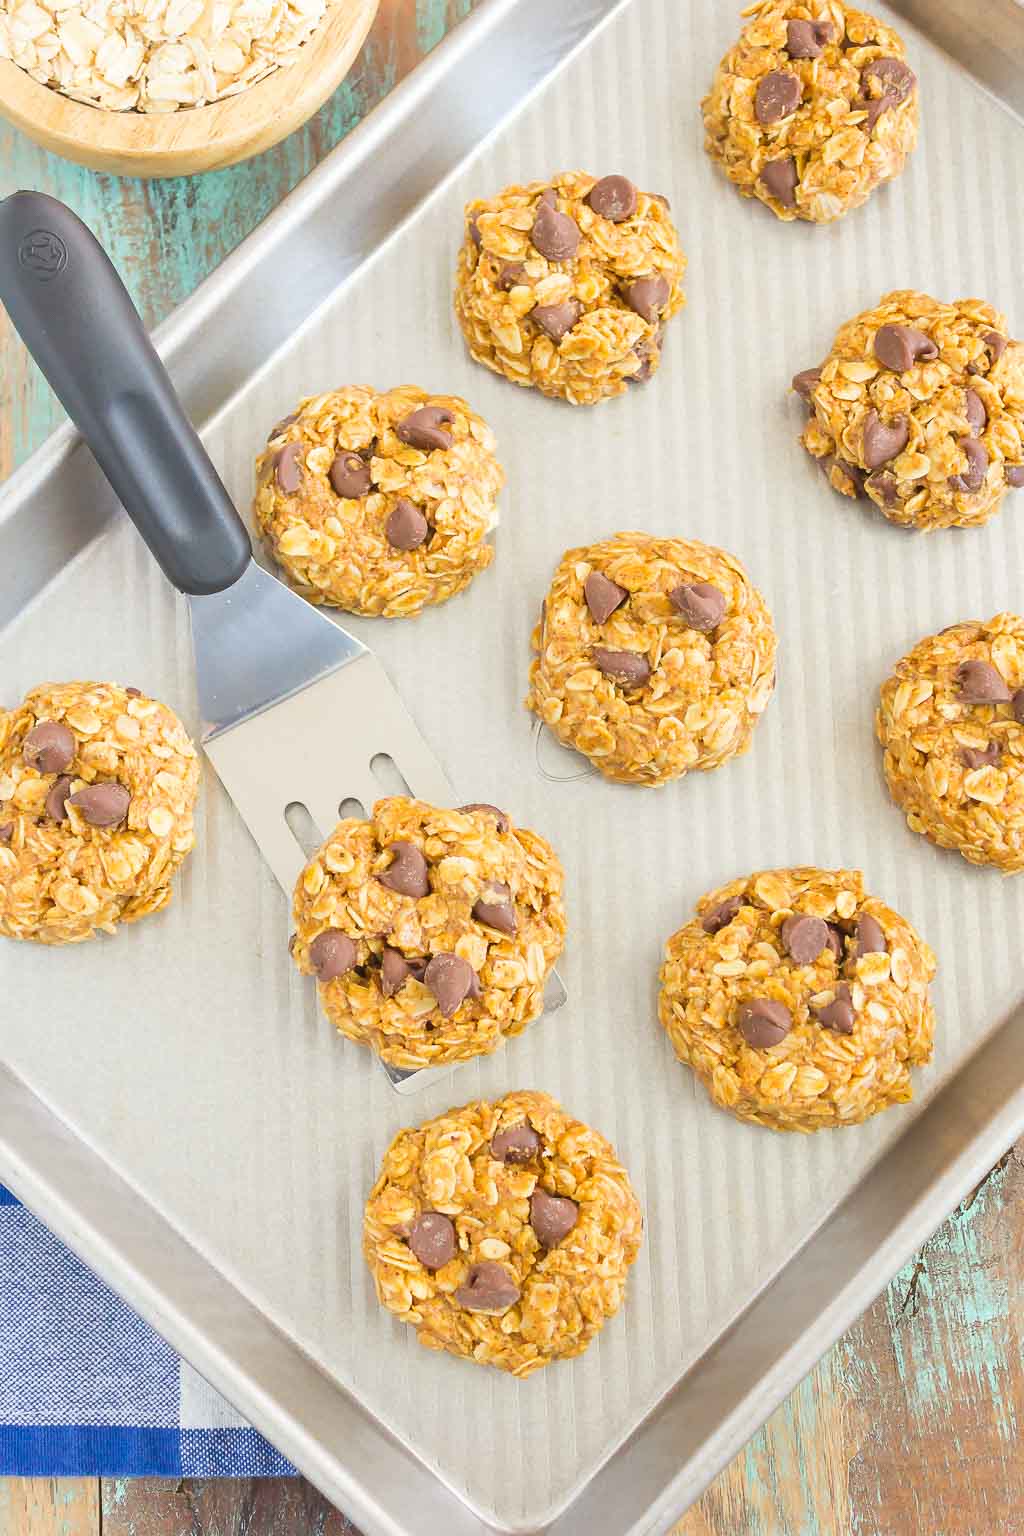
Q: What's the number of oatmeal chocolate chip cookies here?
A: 10